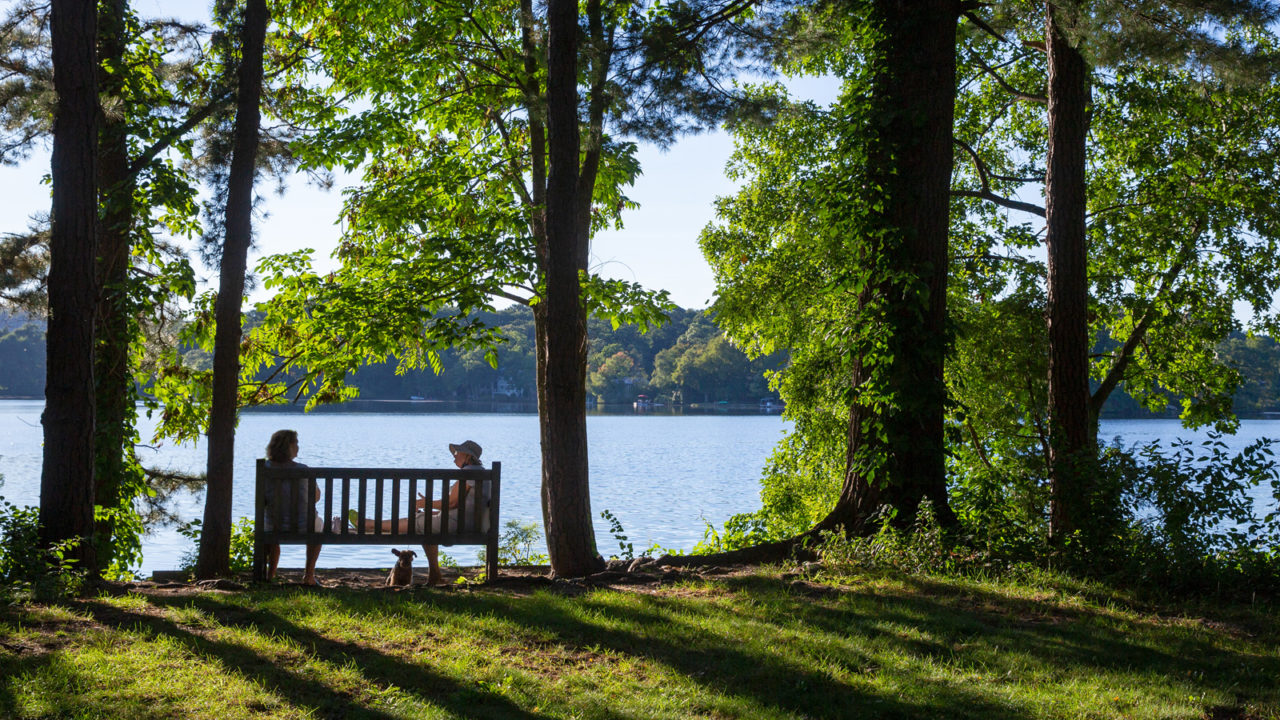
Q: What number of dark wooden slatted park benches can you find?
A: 1